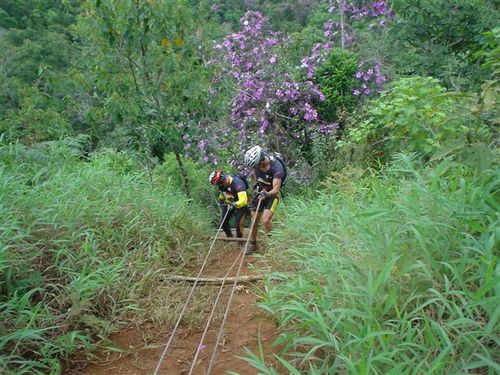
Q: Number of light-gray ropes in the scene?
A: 3